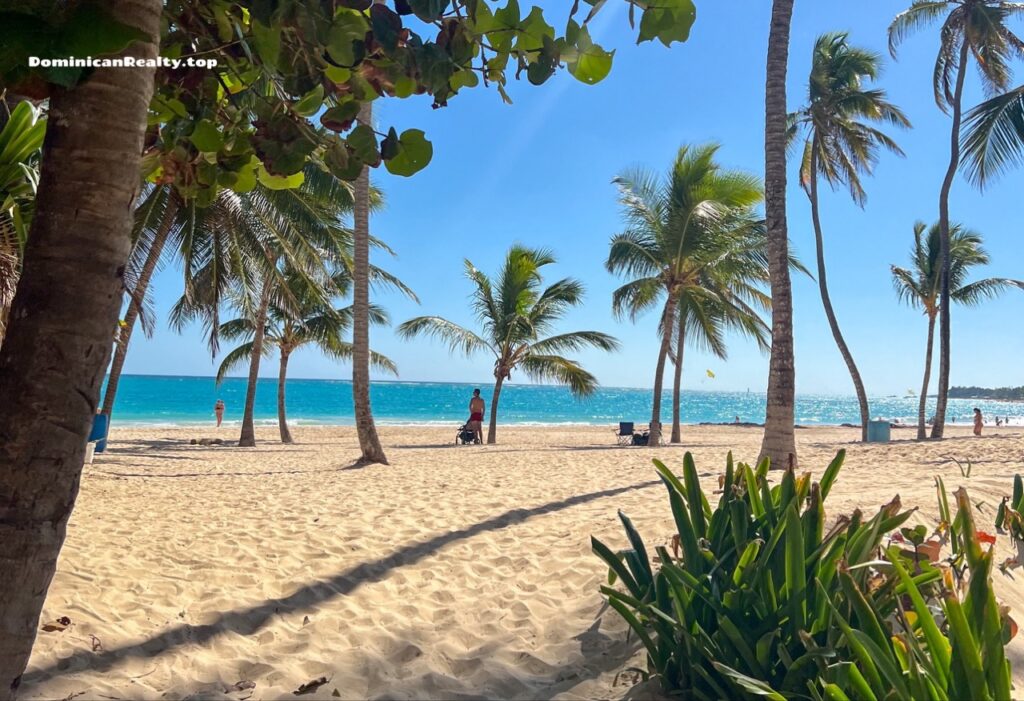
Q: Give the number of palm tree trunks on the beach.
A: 12